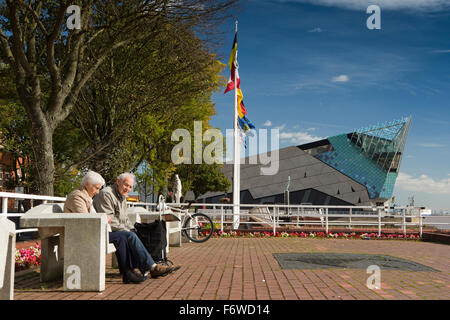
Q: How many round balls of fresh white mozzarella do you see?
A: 0